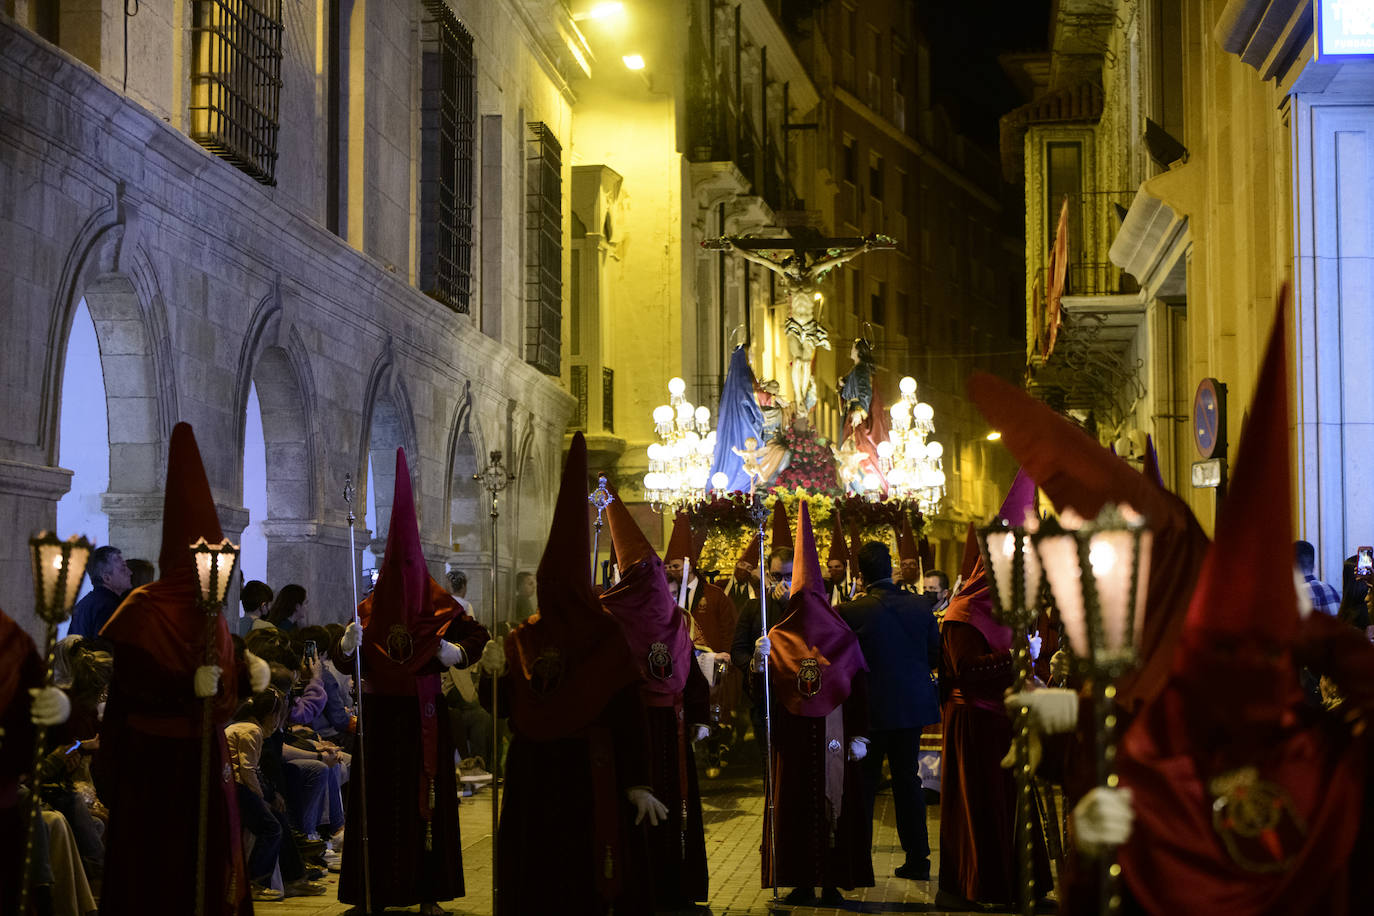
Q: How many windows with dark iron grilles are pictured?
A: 3